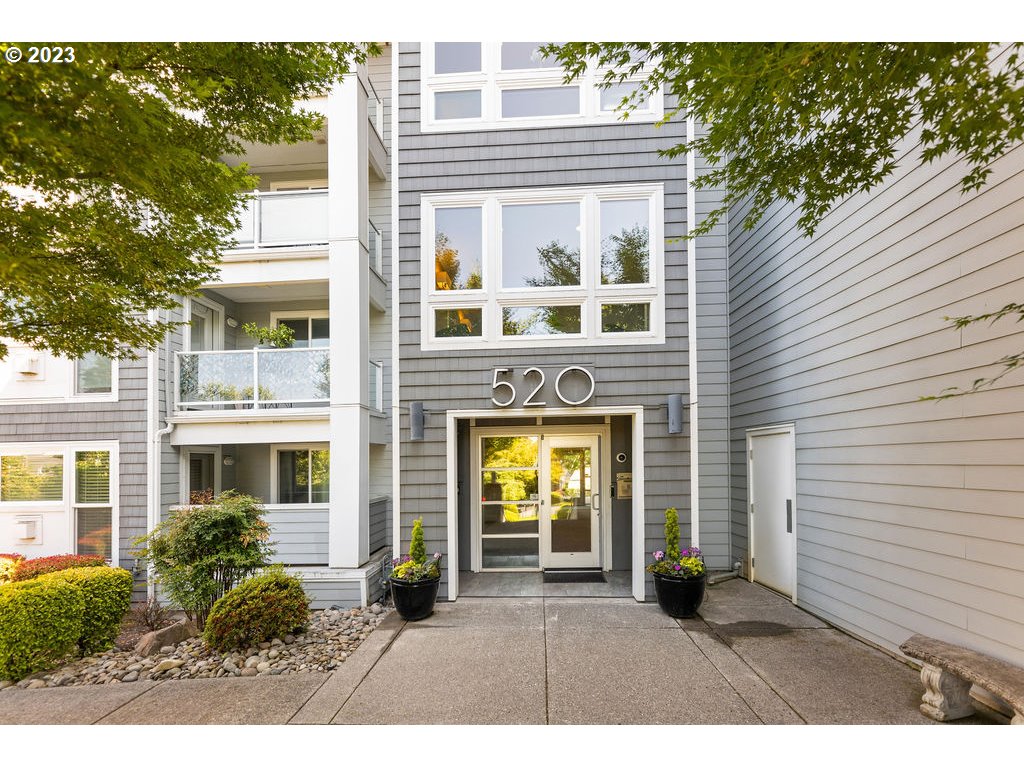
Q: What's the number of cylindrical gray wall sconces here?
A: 2